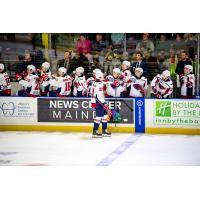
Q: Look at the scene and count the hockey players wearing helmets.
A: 12